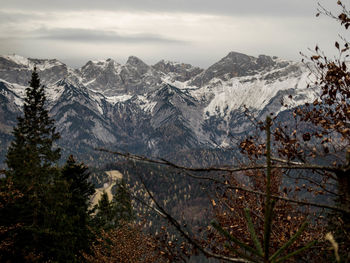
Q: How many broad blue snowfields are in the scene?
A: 0